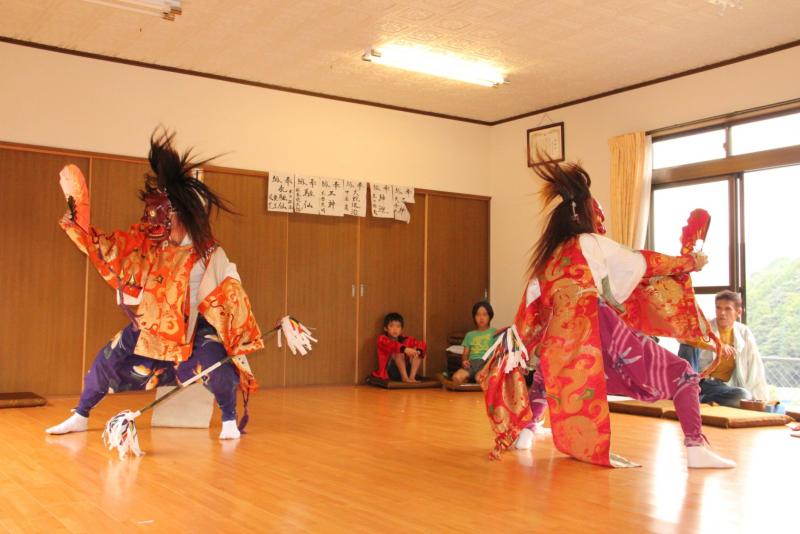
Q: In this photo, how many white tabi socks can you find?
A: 4